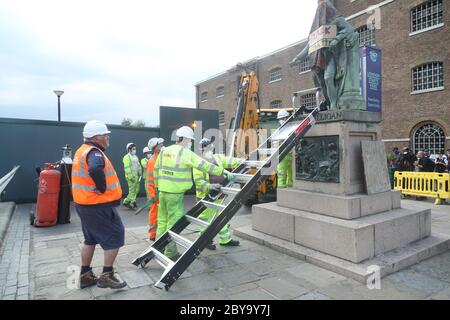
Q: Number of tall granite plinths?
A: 1